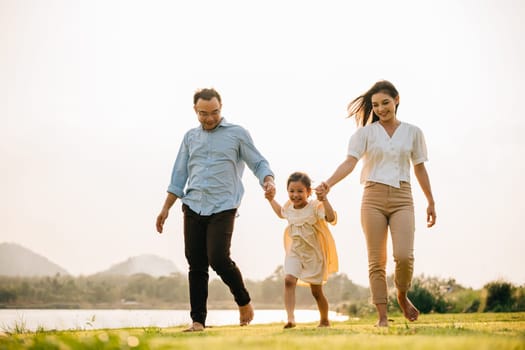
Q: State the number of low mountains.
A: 2